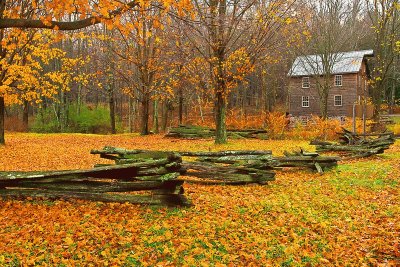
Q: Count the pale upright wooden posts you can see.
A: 2